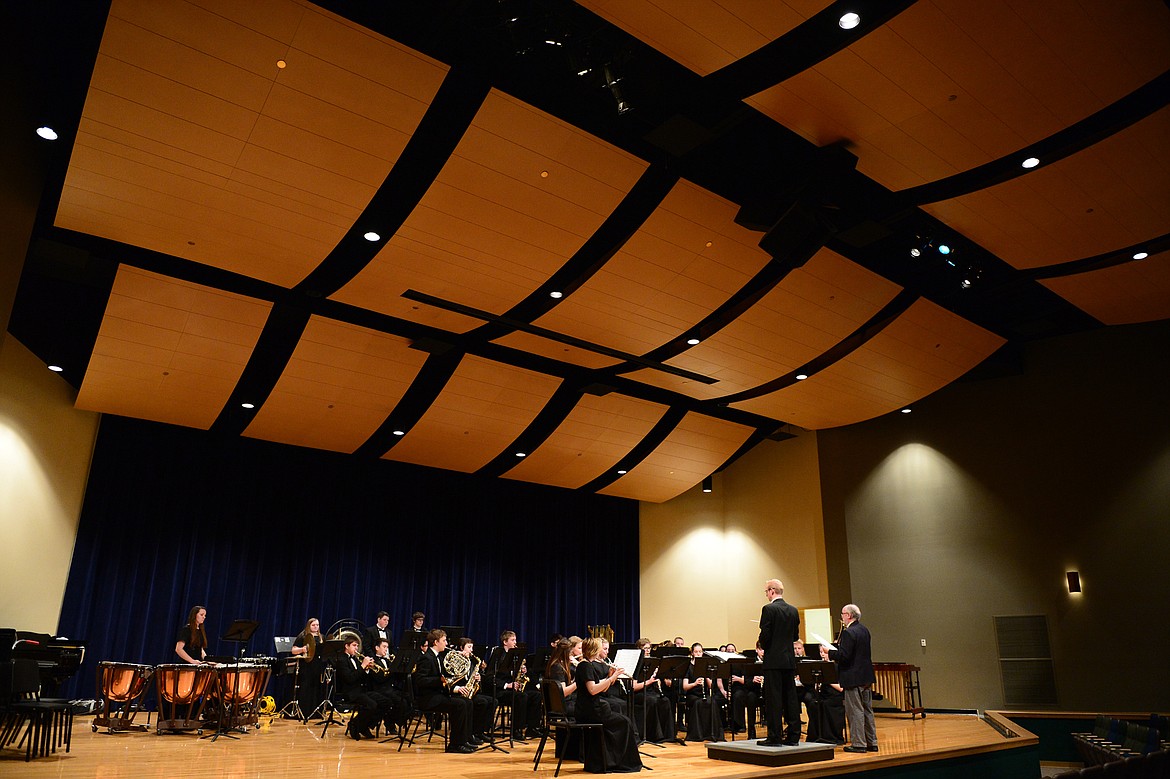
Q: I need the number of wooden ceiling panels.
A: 14